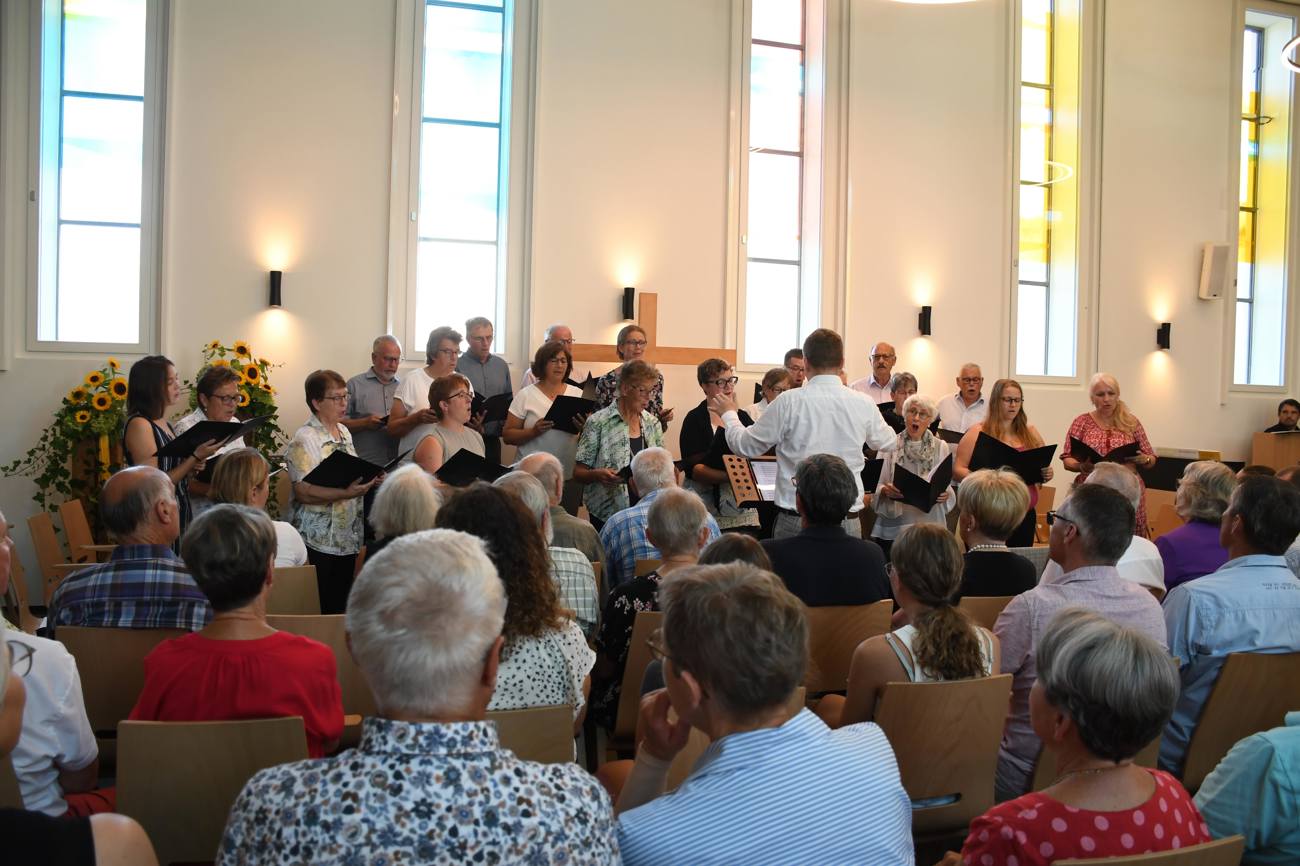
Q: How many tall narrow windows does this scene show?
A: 5